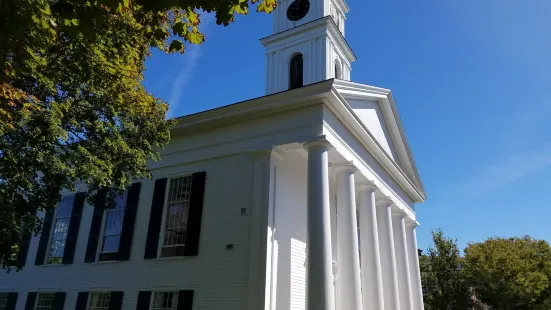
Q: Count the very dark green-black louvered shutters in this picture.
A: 14